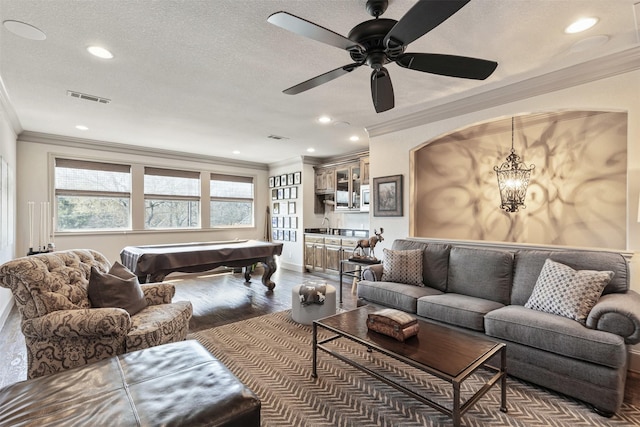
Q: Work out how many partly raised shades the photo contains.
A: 3